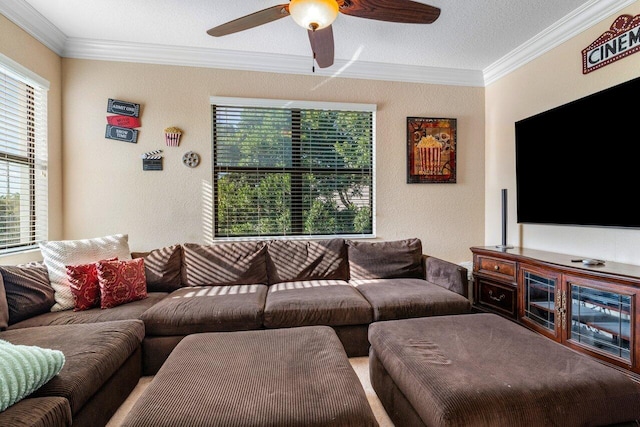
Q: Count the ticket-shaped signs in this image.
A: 3